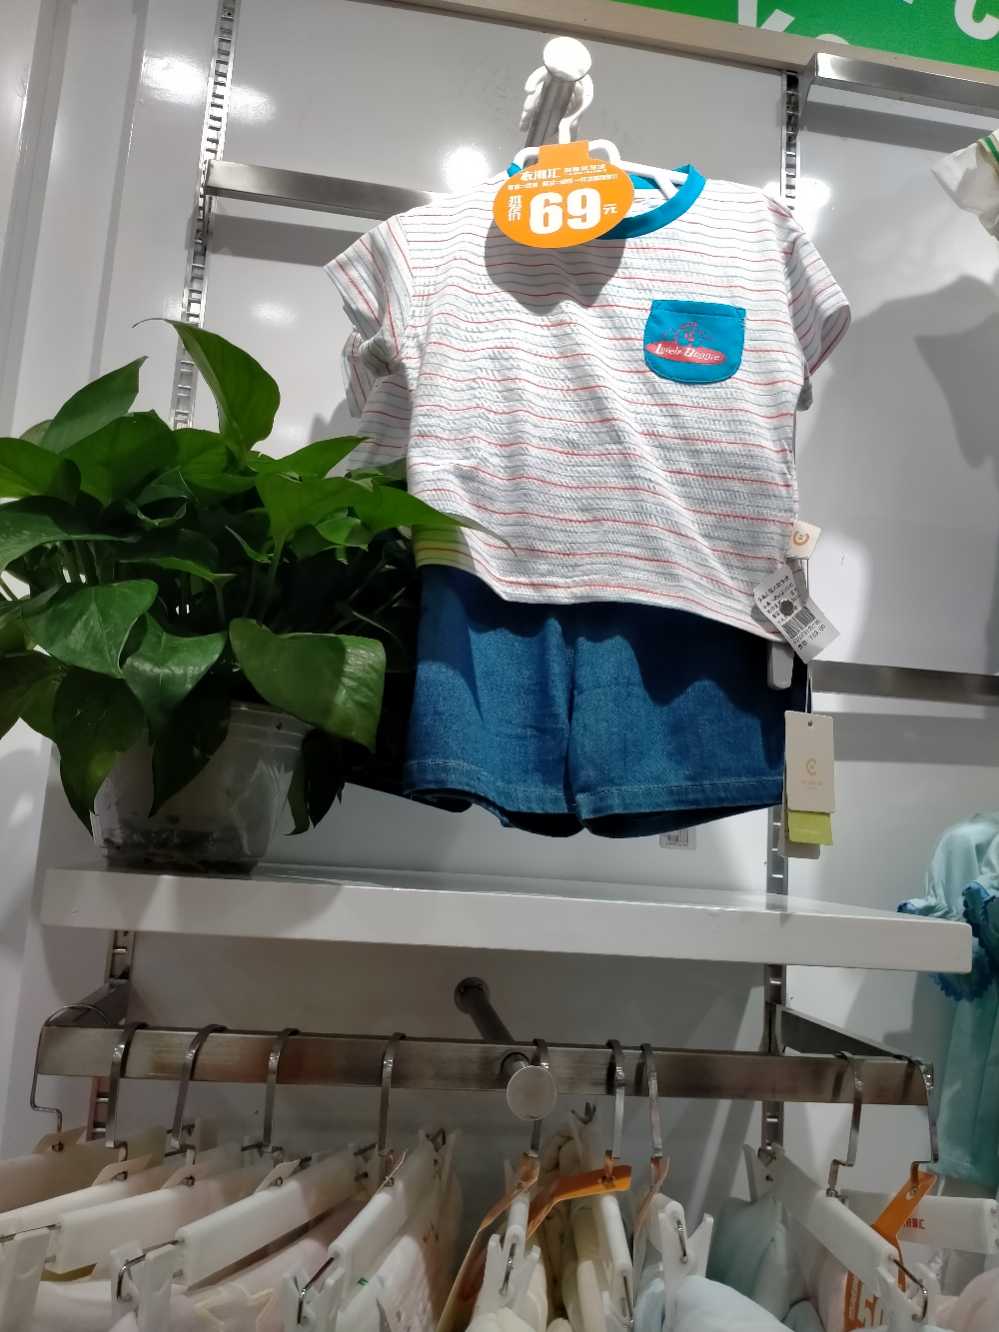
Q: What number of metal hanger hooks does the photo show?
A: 10